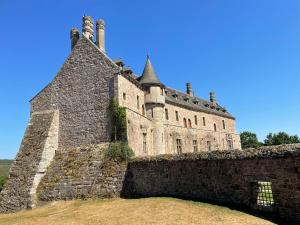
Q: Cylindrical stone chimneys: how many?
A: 5